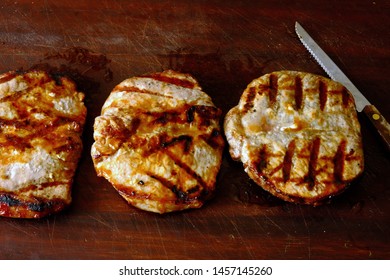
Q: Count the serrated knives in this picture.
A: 1